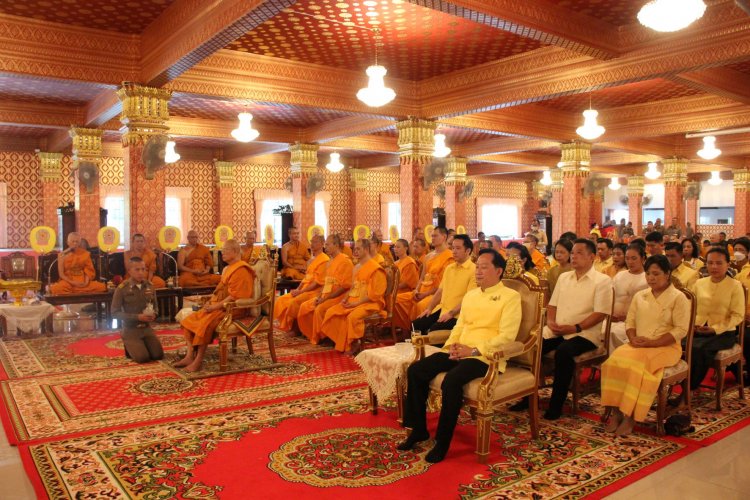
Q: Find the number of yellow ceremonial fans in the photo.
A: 10